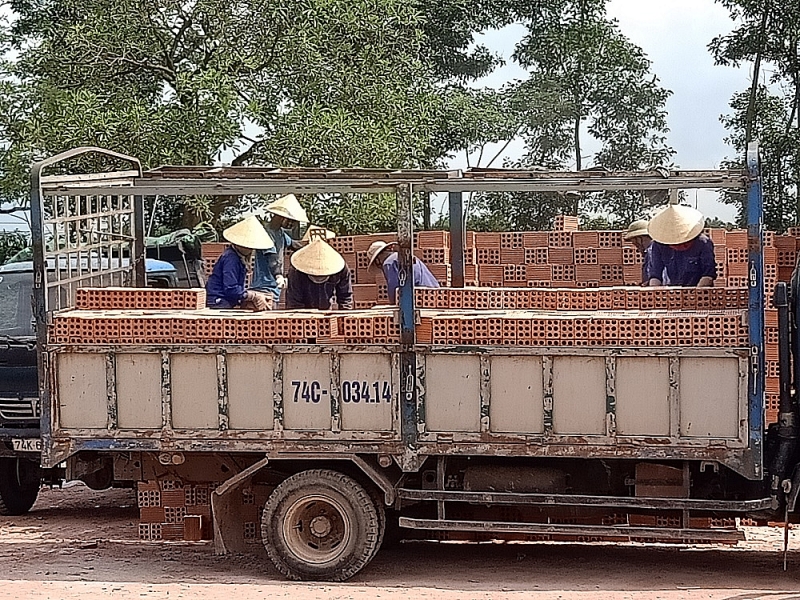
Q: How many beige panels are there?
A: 11